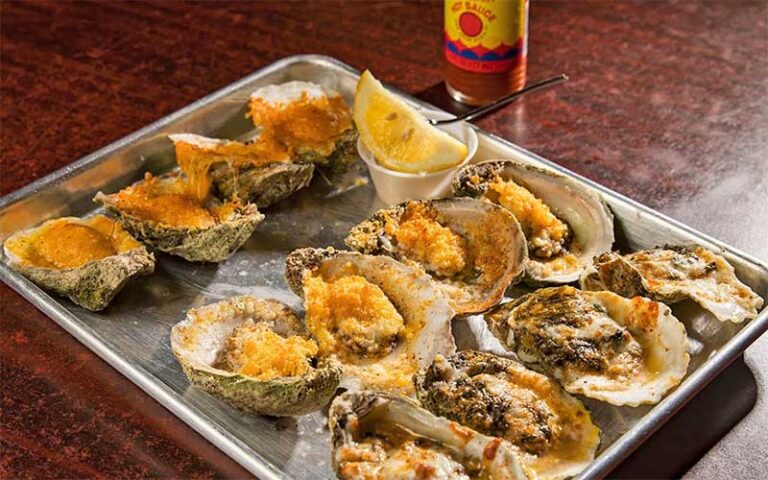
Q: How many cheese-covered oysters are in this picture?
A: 12